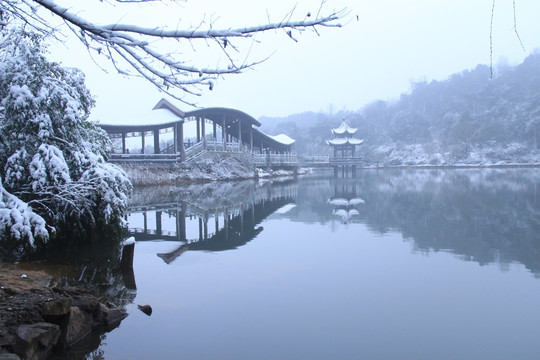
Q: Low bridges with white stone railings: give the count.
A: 1